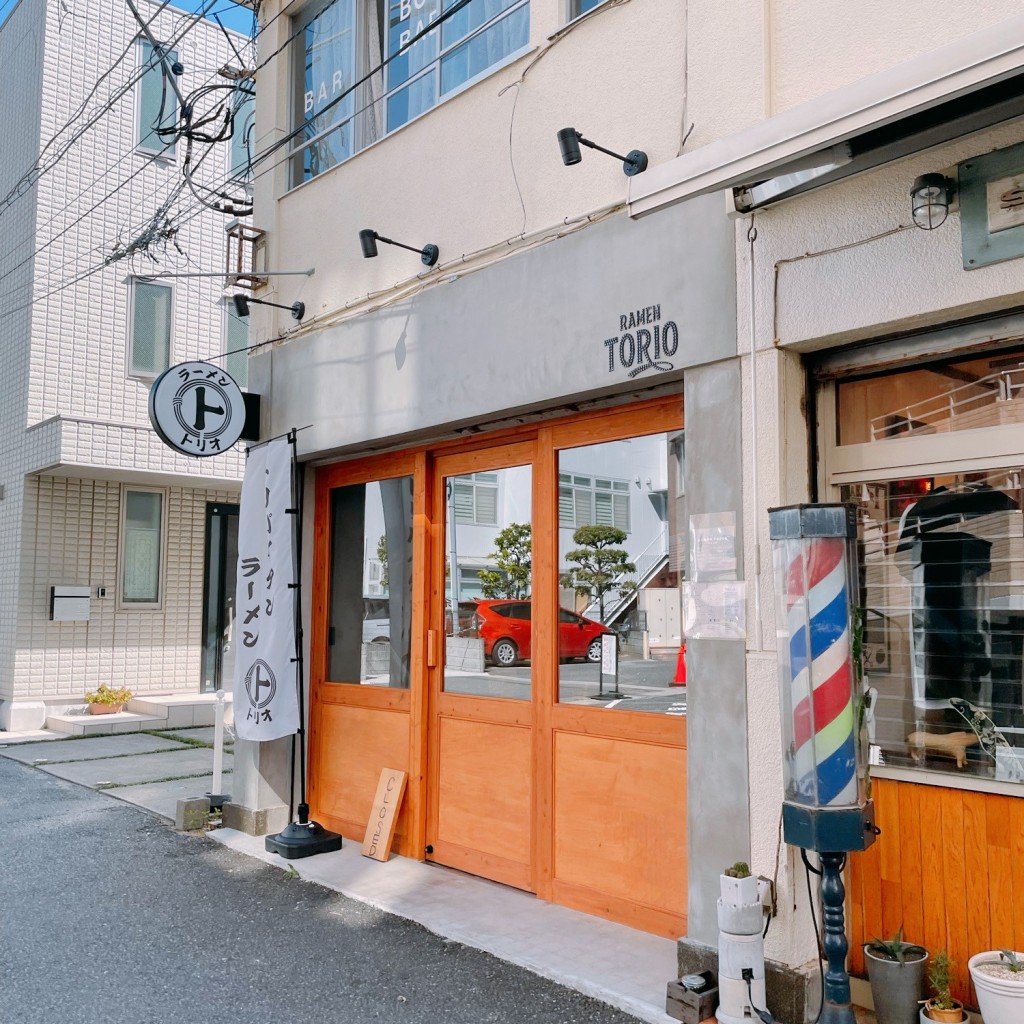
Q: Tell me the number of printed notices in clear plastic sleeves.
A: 2